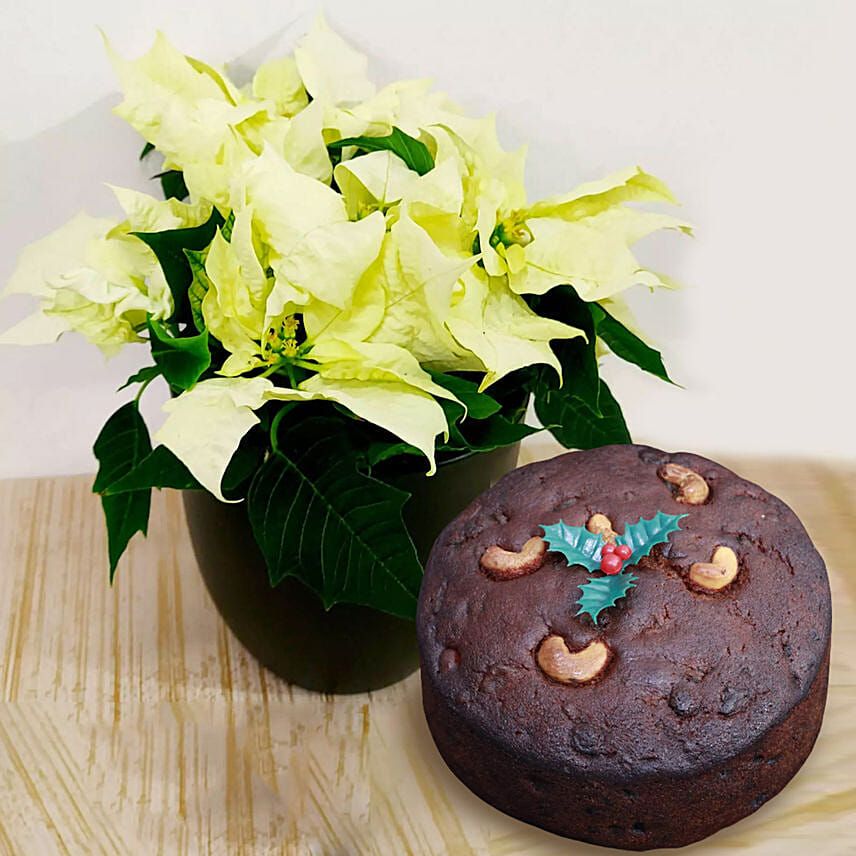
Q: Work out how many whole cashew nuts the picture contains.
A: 4